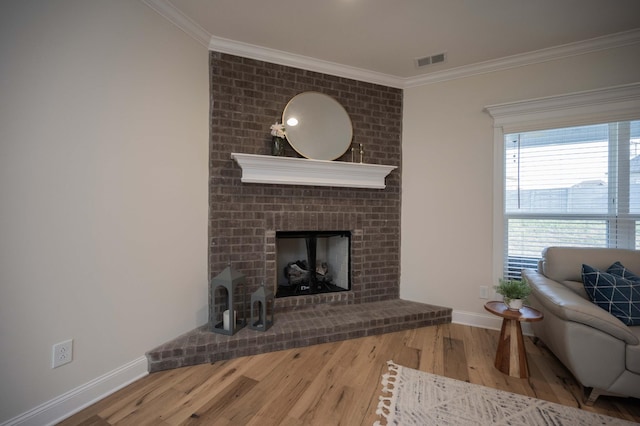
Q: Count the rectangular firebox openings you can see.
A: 1